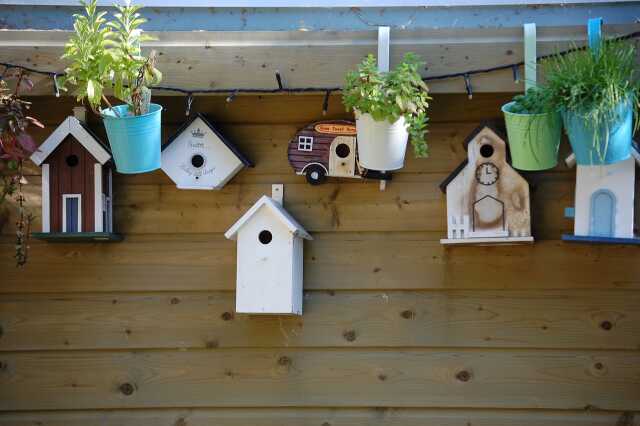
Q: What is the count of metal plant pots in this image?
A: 4